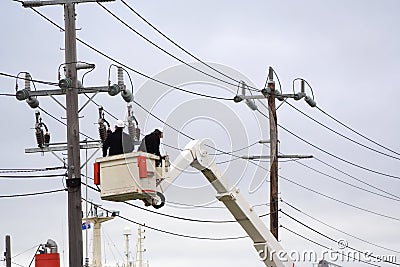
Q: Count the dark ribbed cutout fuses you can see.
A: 3